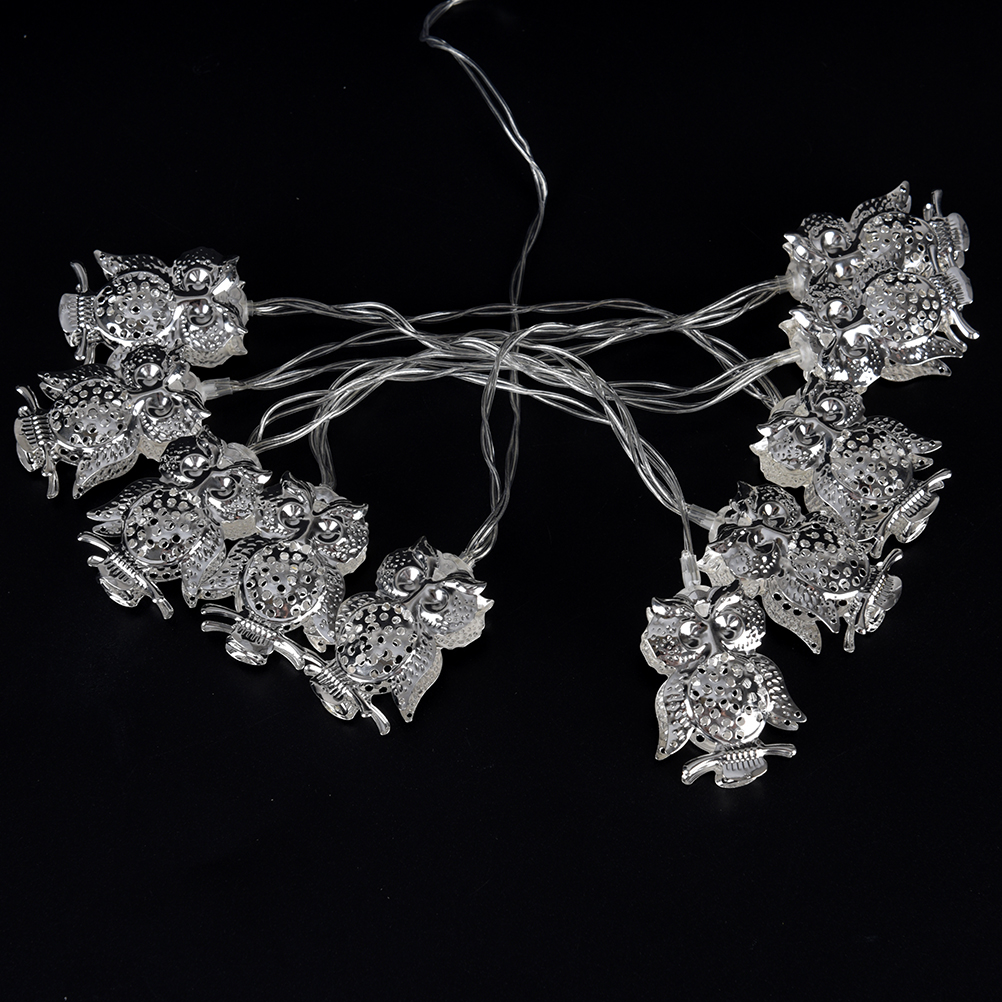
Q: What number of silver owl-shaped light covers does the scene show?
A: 10